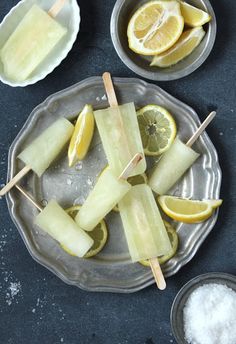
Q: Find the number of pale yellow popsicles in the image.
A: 7